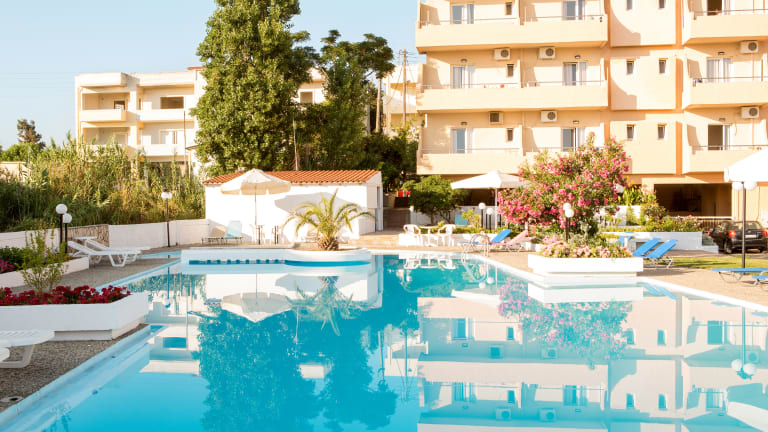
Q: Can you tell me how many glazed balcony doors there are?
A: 9